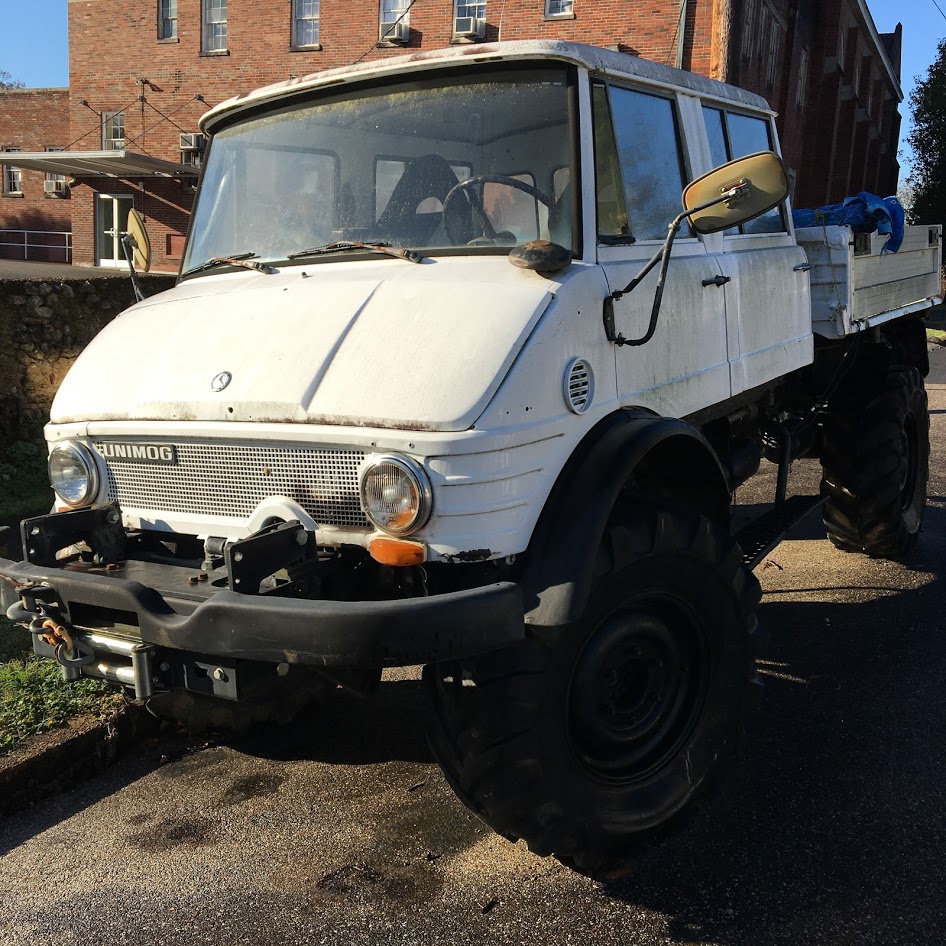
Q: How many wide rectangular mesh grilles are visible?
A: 1